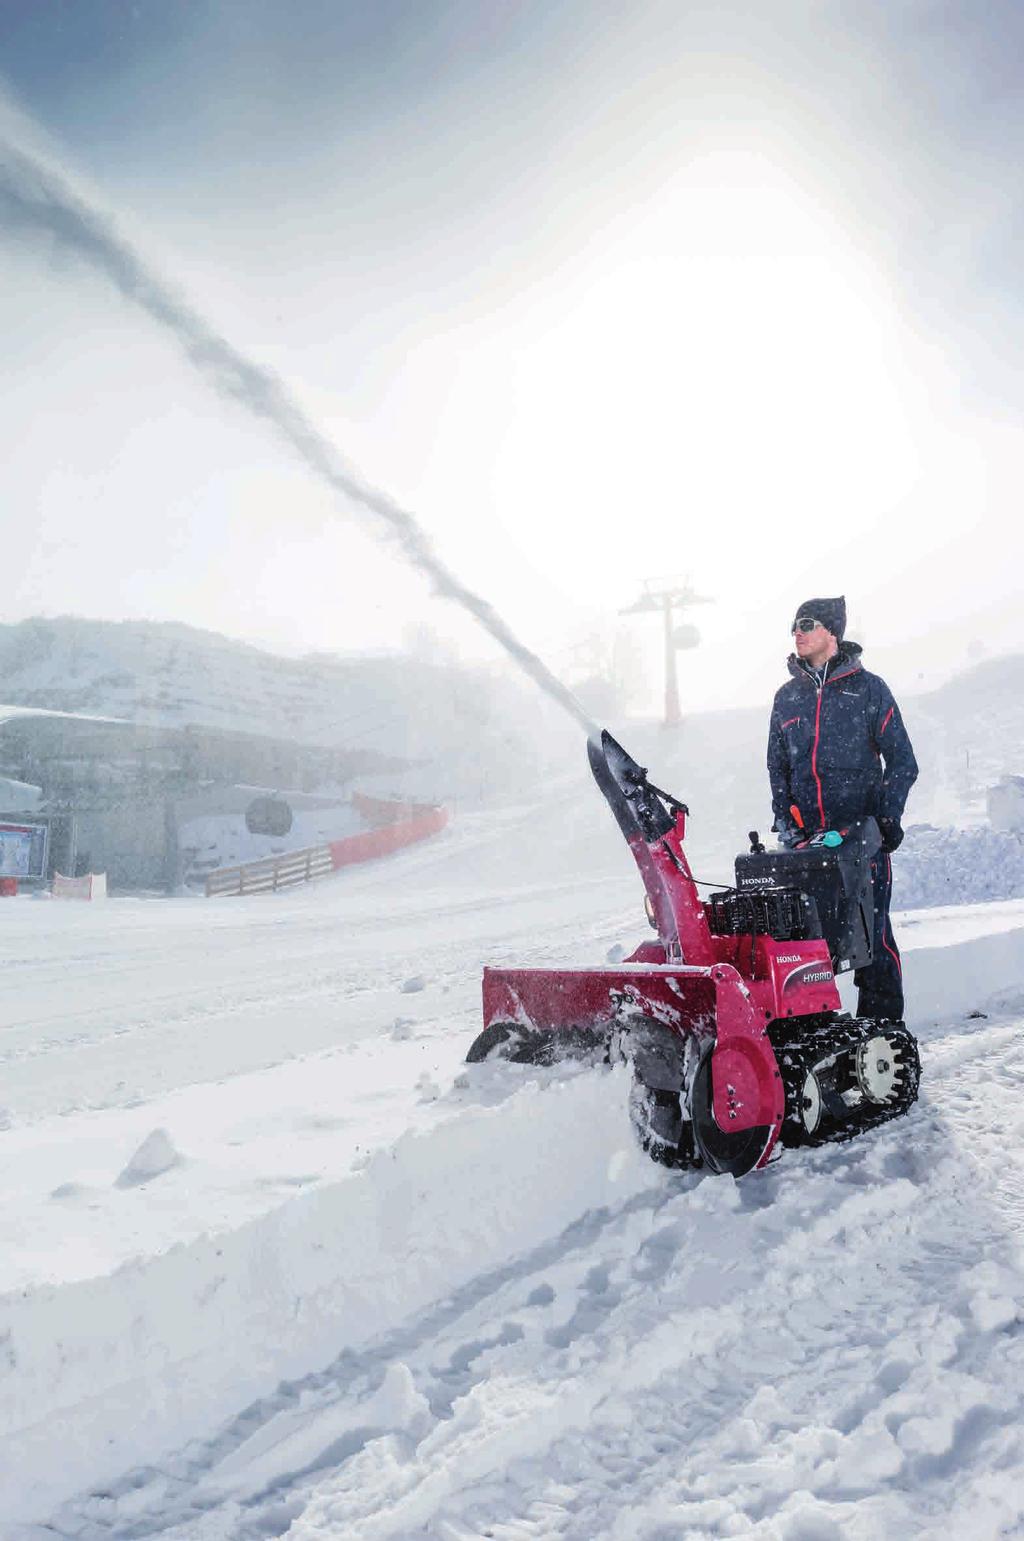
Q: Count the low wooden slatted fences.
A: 1